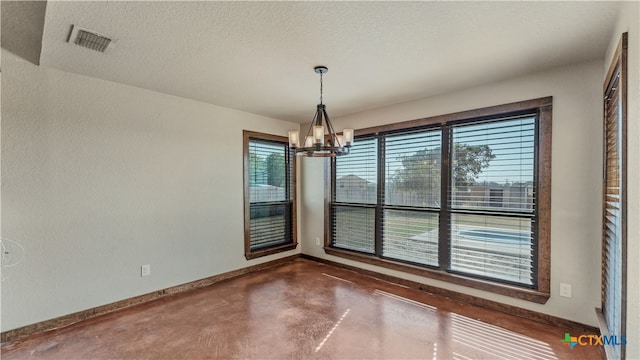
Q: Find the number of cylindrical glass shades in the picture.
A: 5